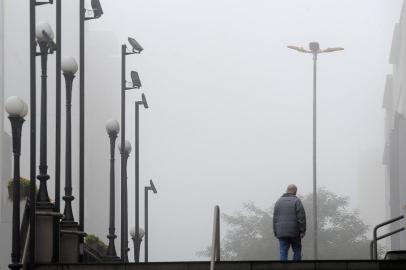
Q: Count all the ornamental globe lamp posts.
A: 6